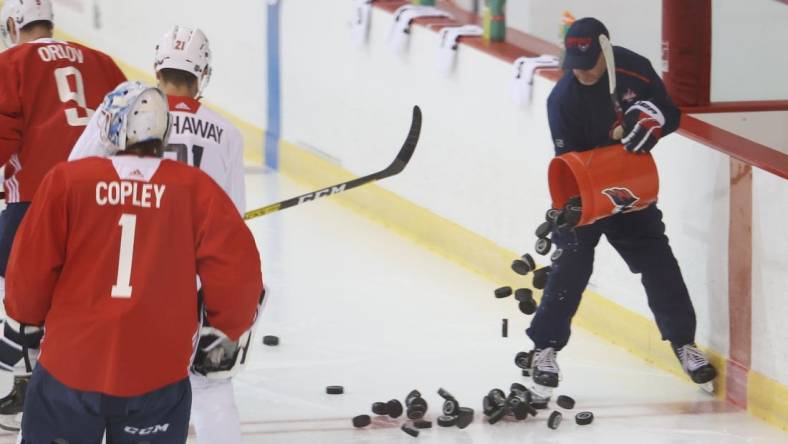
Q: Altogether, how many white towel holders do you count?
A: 4